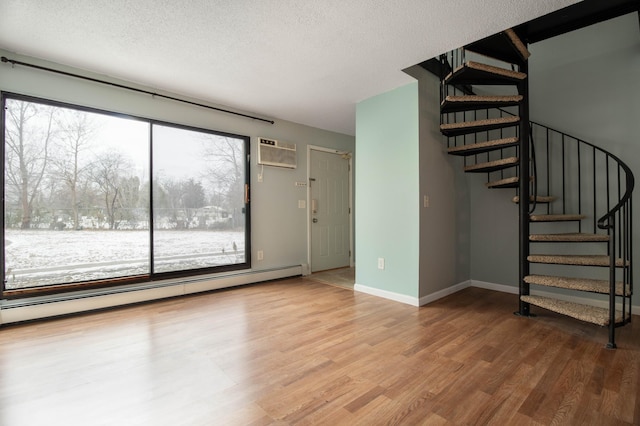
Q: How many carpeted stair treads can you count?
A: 13